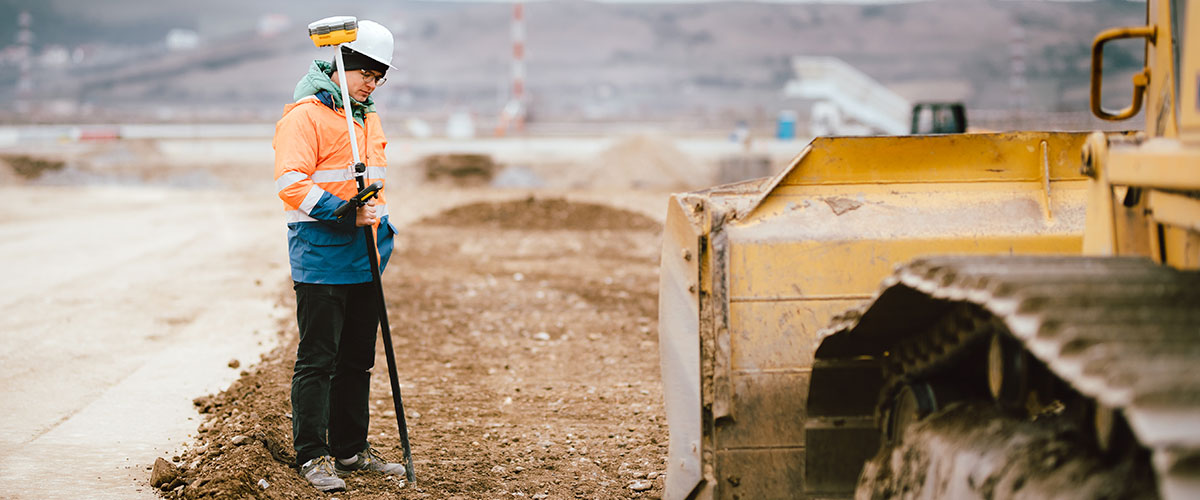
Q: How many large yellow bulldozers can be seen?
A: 1